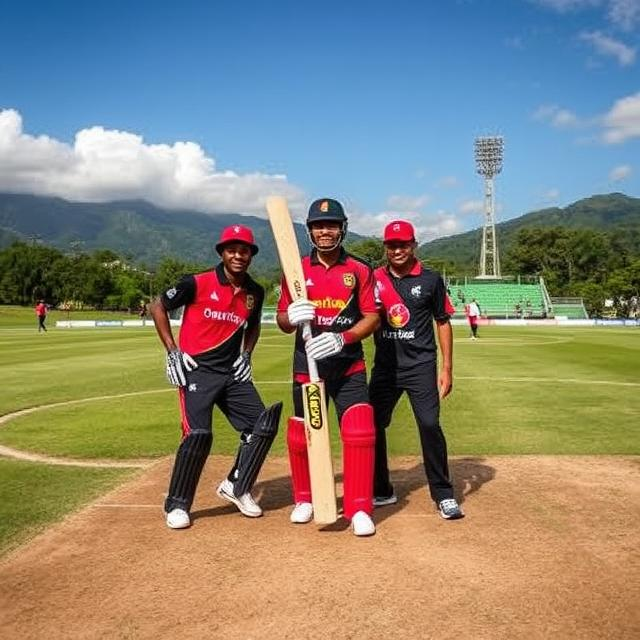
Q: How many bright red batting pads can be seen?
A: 2